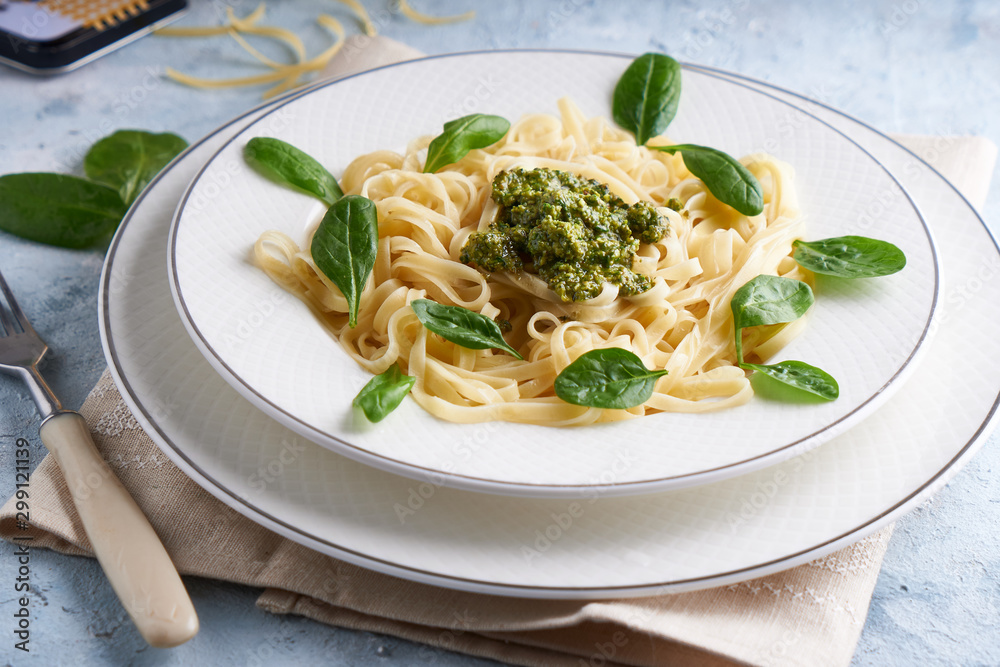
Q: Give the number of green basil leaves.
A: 13